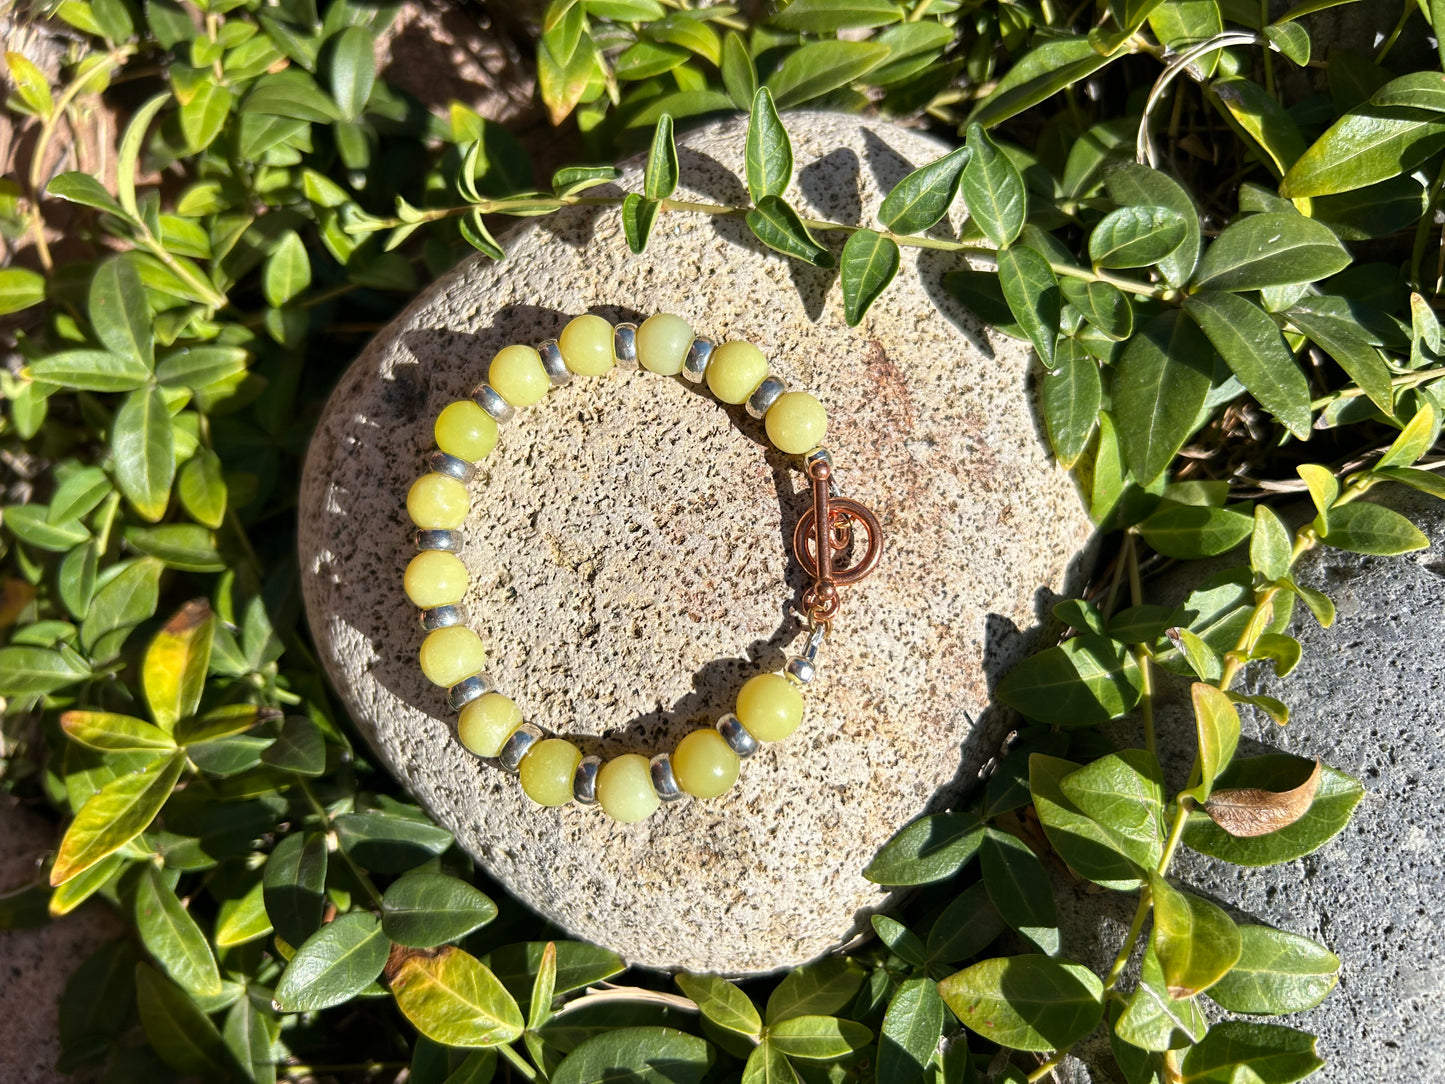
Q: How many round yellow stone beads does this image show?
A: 14